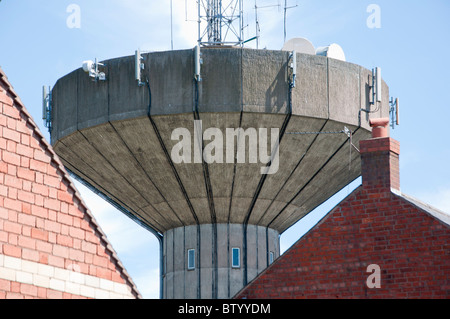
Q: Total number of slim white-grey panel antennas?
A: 6